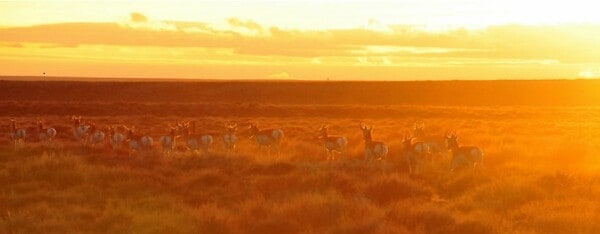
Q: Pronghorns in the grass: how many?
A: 15